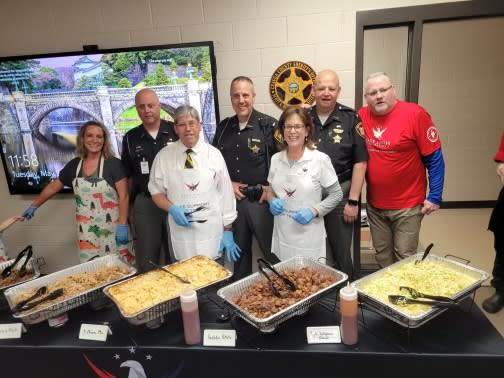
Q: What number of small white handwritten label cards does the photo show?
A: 4